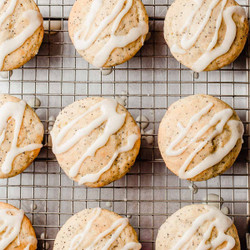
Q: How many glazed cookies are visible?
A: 9